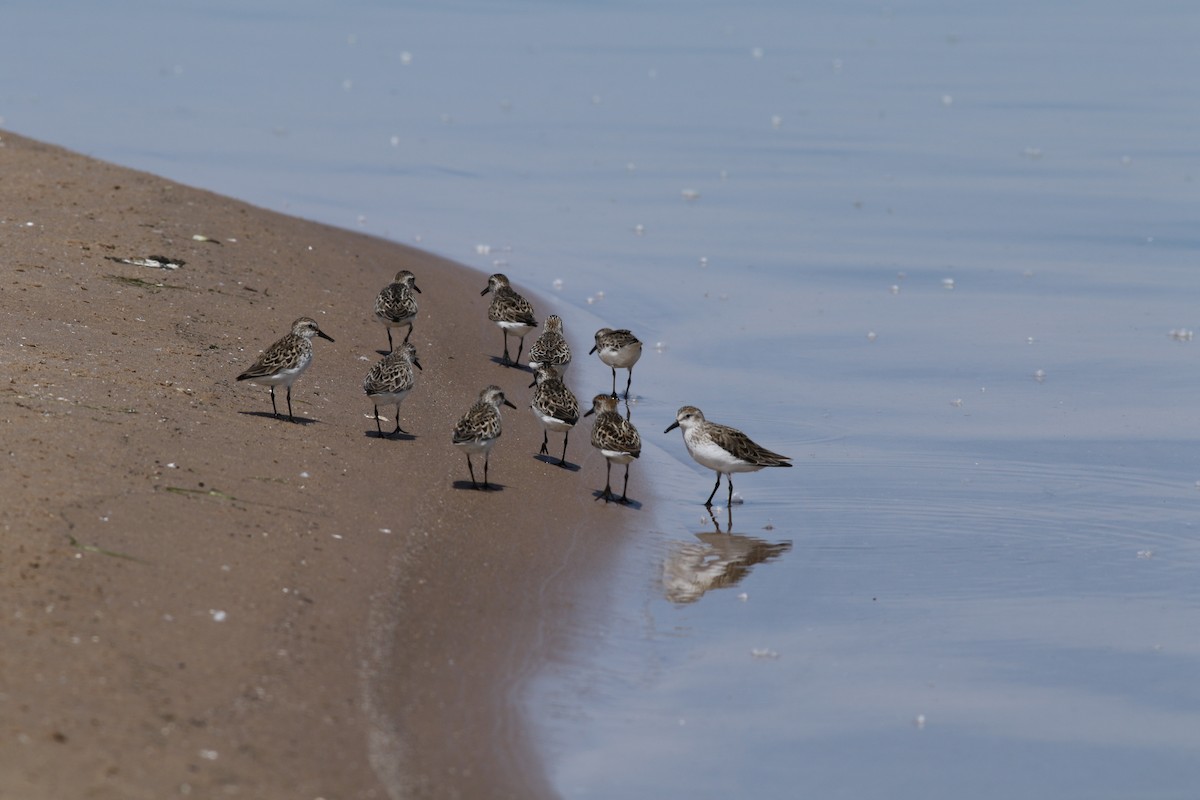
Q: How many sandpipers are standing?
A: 10